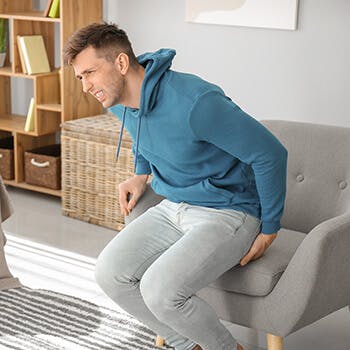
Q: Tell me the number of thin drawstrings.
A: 2